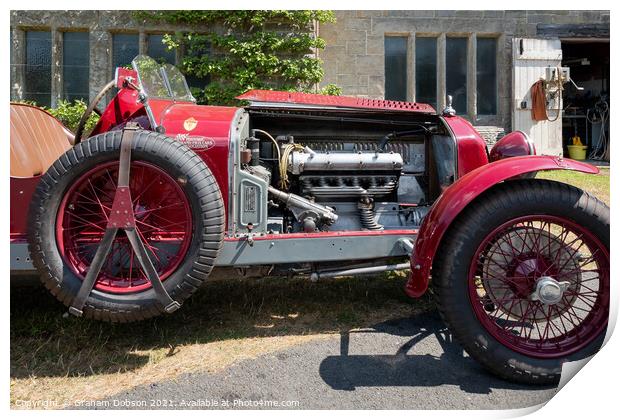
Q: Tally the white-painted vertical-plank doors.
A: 1